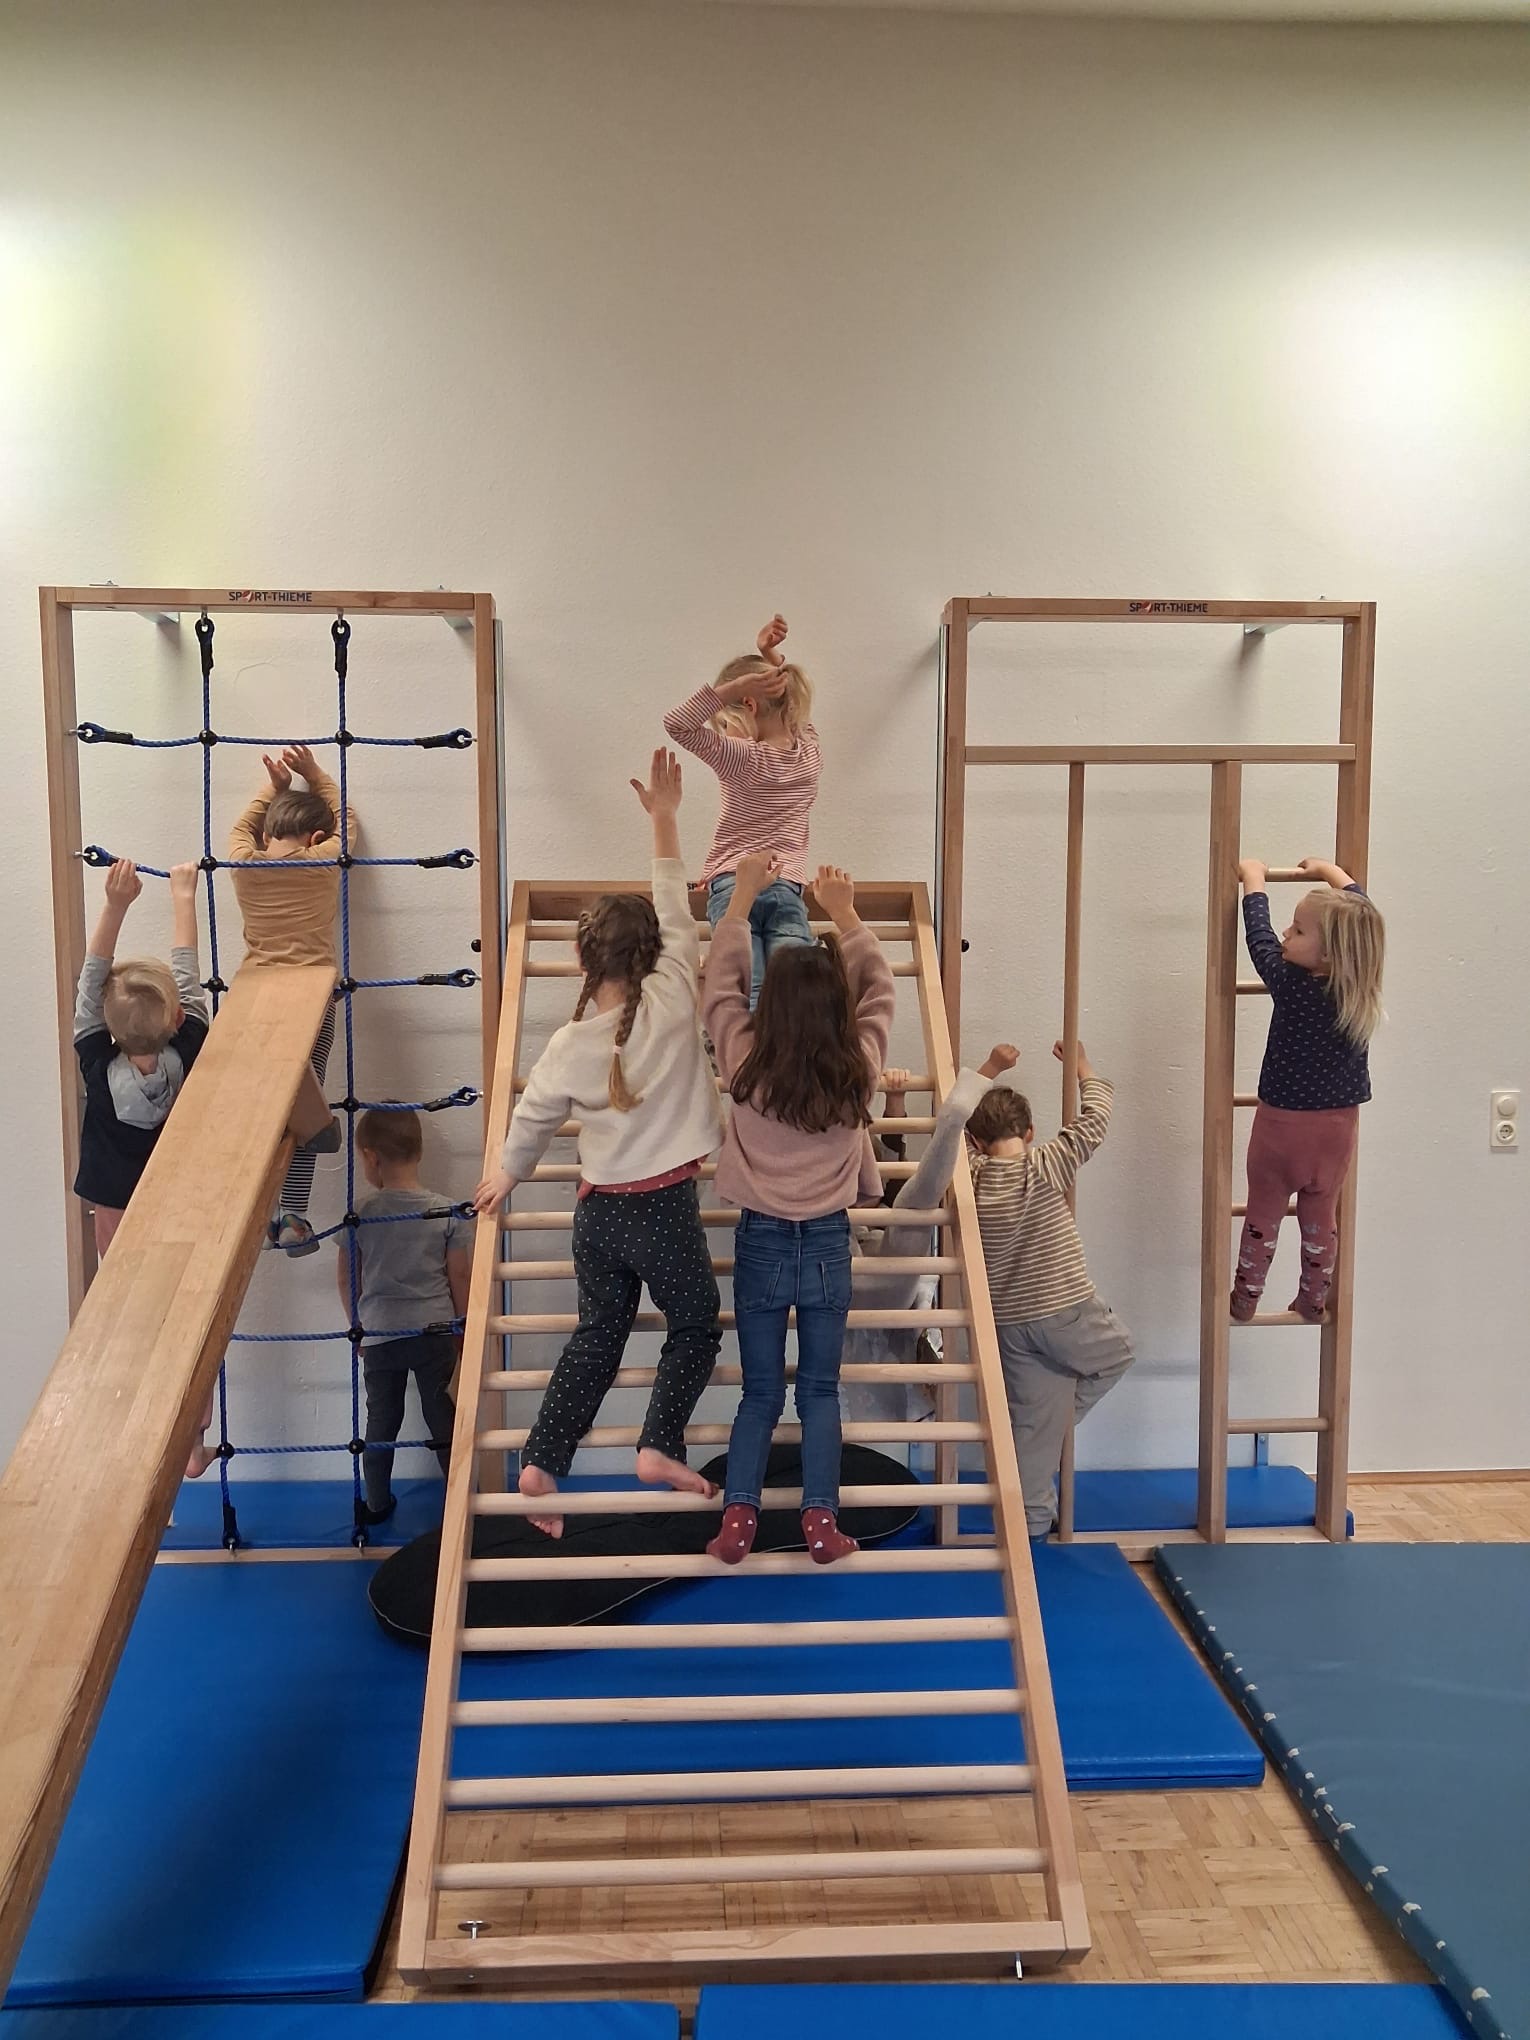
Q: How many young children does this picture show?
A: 9